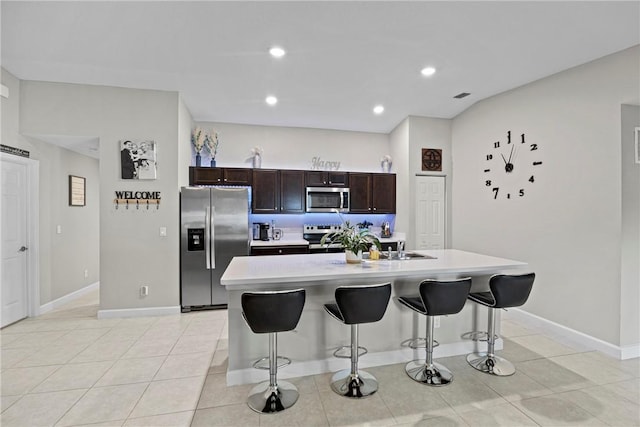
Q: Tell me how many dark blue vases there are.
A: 2